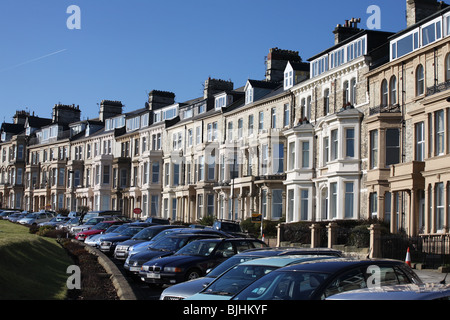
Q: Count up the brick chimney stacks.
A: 8